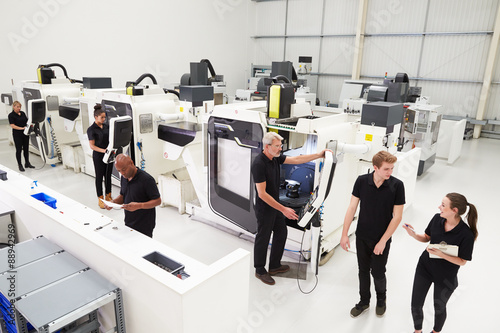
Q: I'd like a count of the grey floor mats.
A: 1